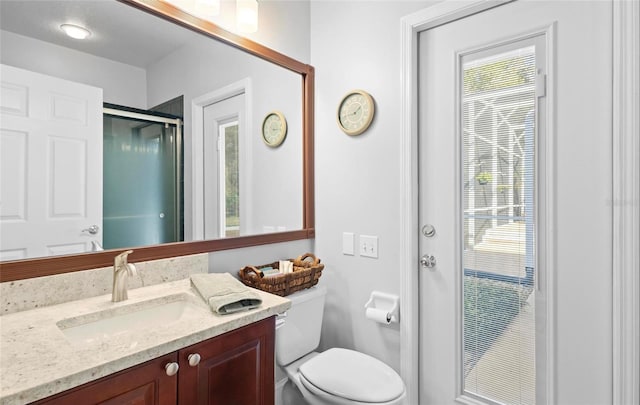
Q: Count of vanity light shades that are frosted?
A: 2